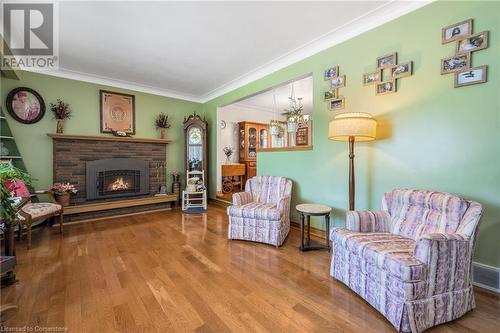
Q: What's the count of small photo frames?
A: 12